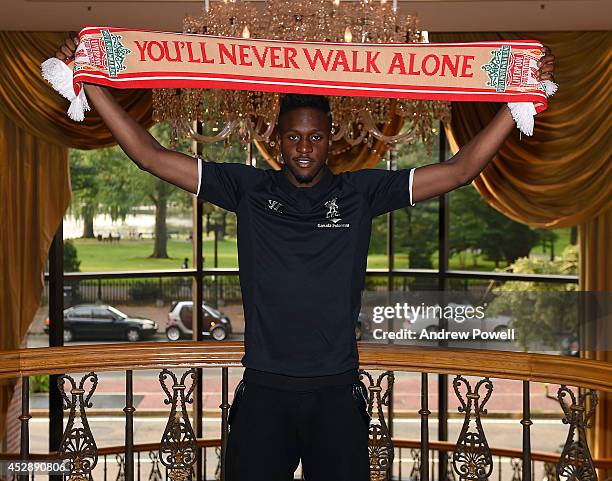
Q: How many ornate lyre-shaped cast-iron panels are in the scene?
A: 5